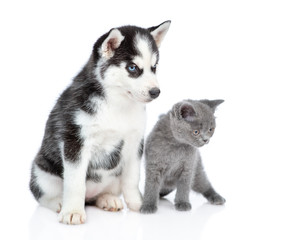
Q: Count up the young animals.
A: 2